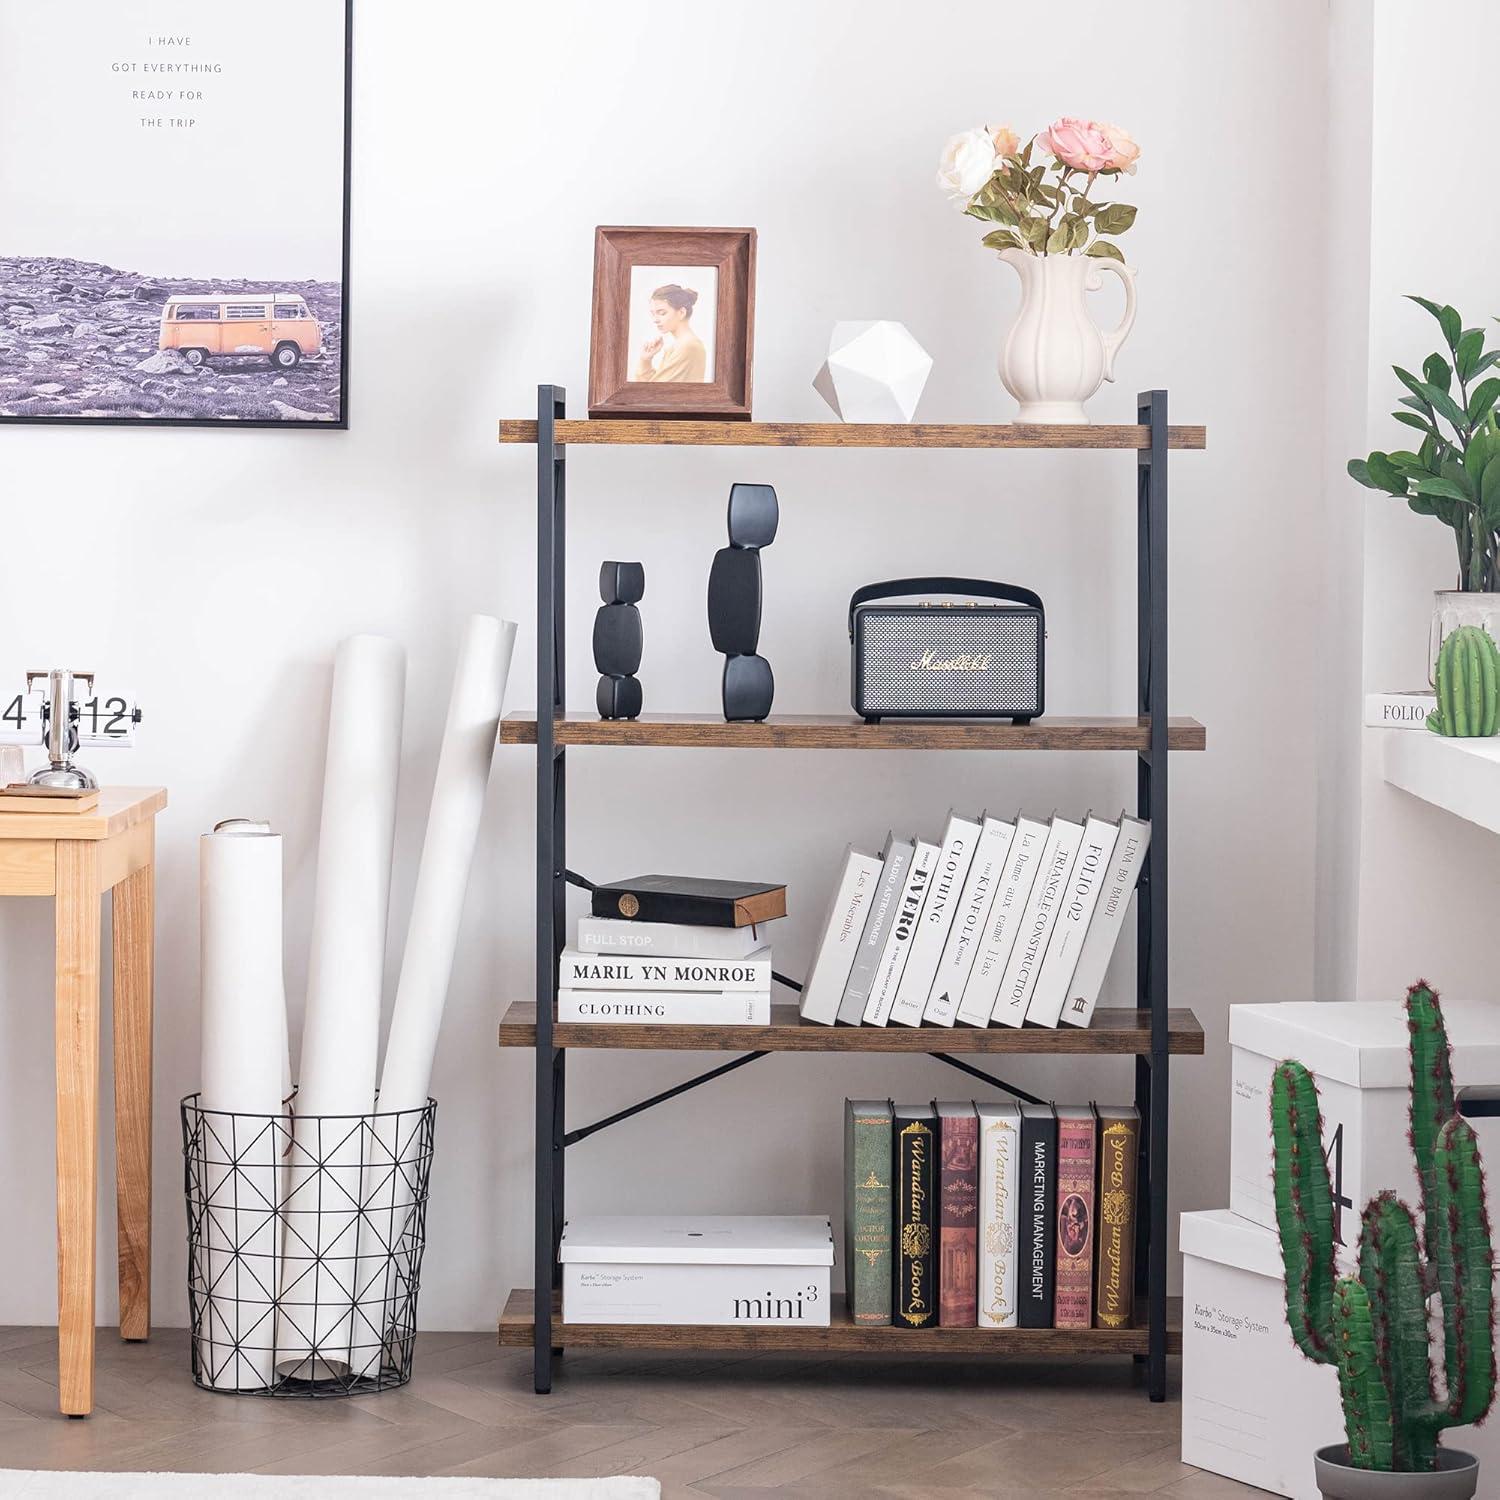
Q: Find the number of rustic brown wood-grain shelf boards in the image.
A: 4